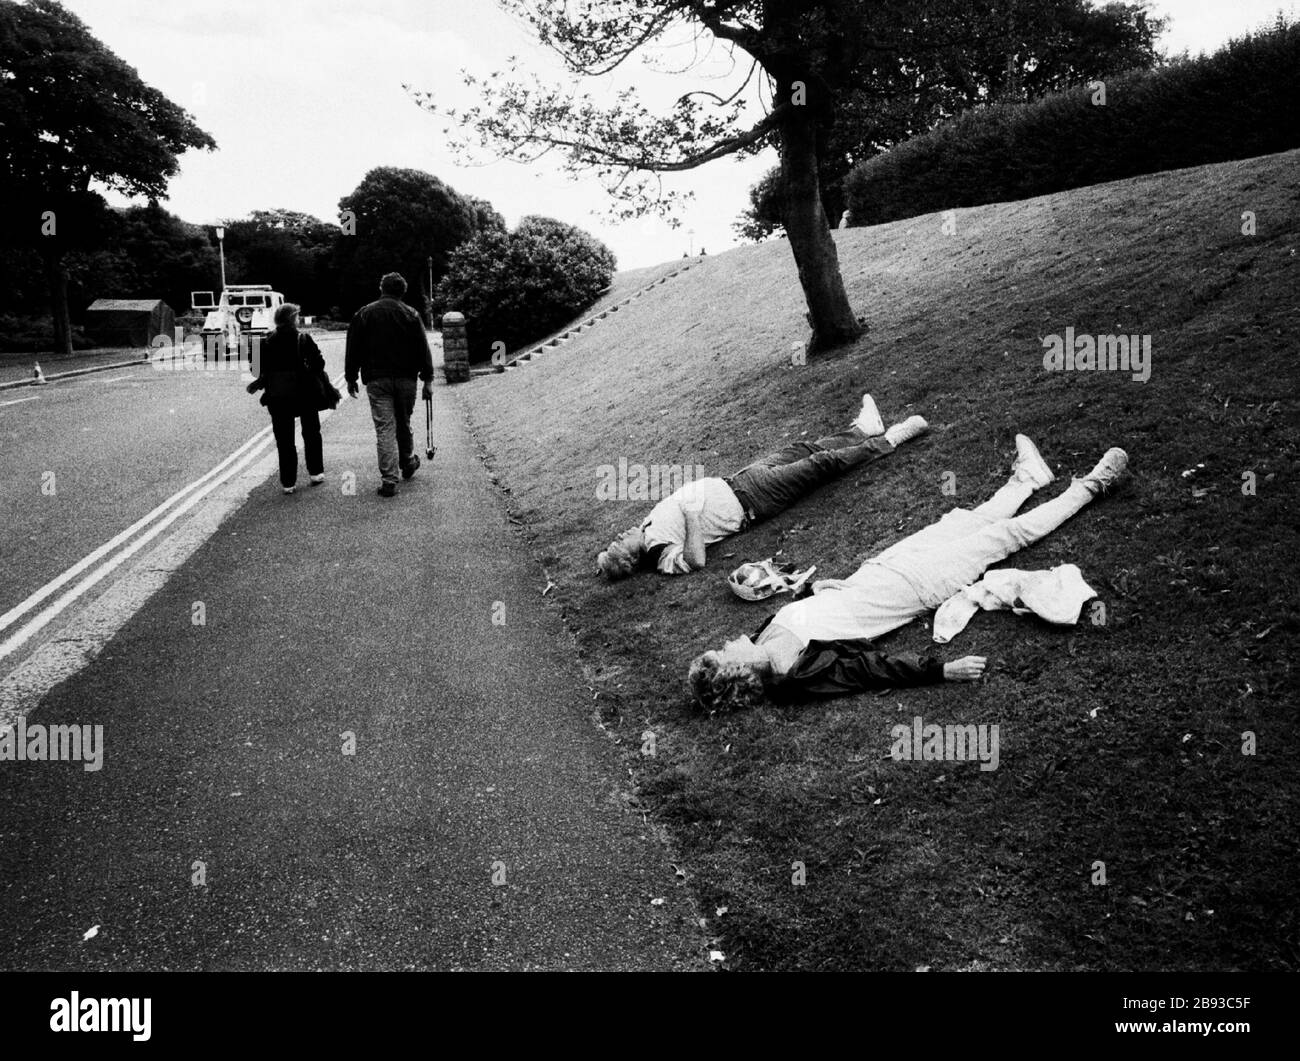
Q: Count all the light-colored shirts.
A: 2